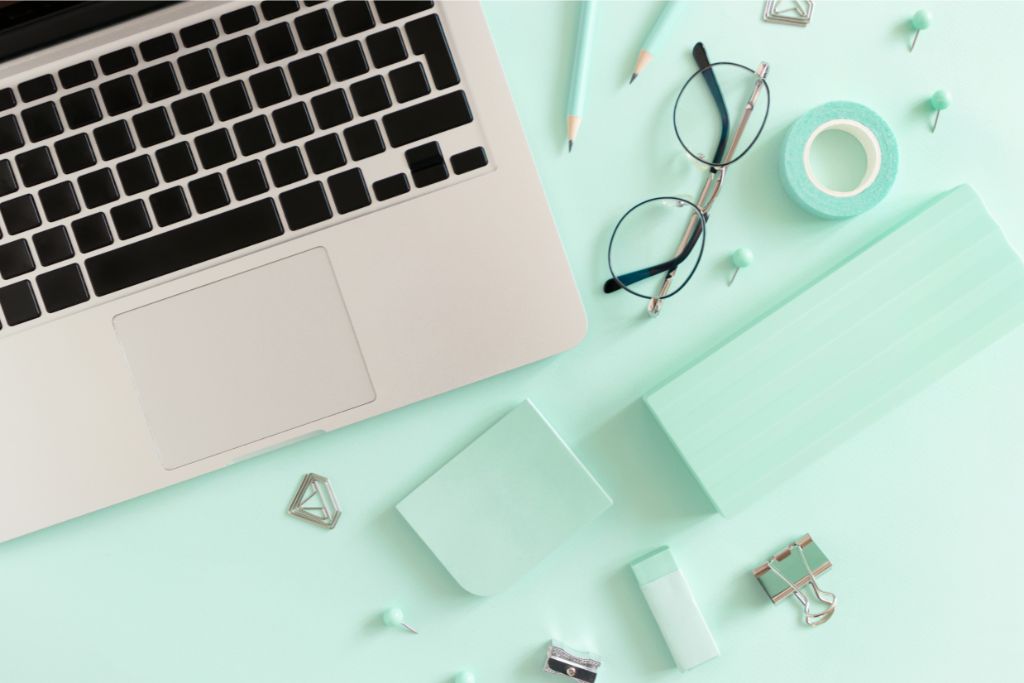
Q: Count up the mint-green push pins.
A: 5